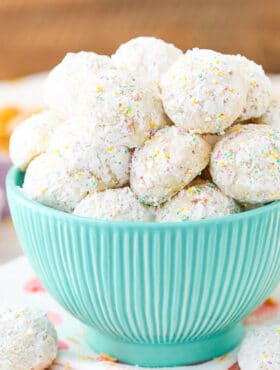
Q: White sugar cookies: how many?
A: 15